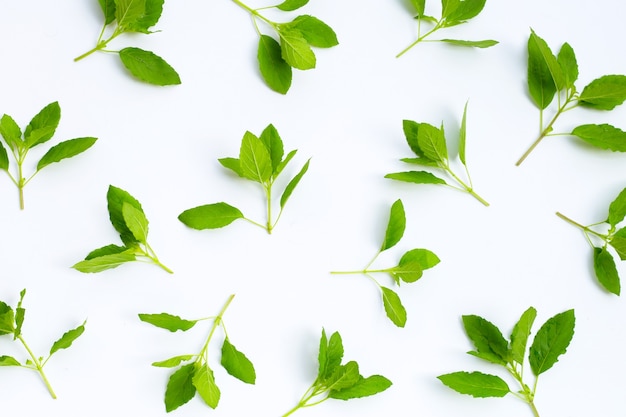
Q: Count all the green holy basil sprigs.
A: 14